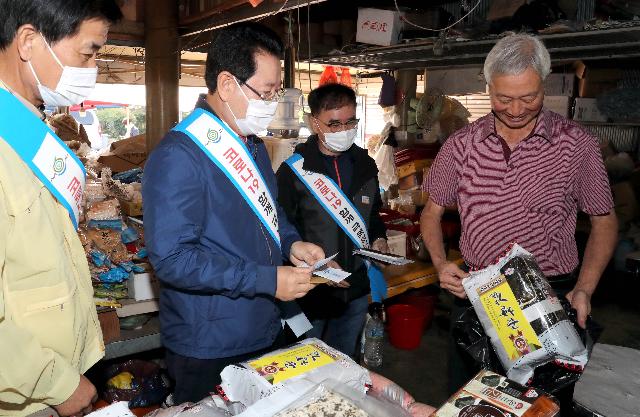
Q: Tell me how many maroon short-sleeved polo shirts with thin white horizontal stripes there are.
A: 1